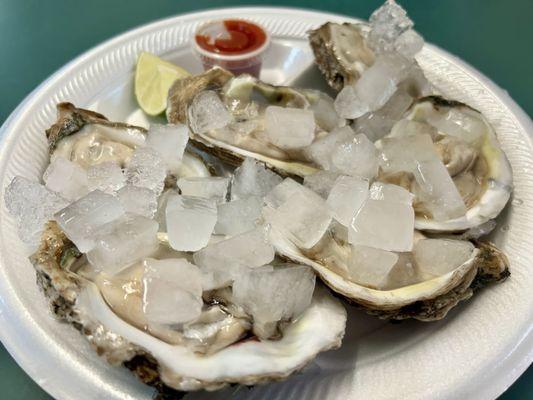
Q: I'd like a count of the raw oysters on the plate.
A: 6